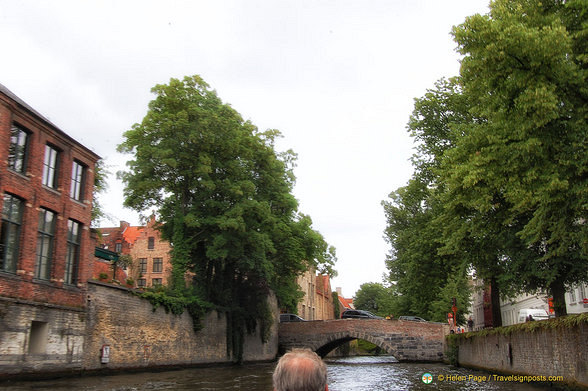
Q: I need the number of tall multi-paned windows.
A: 6